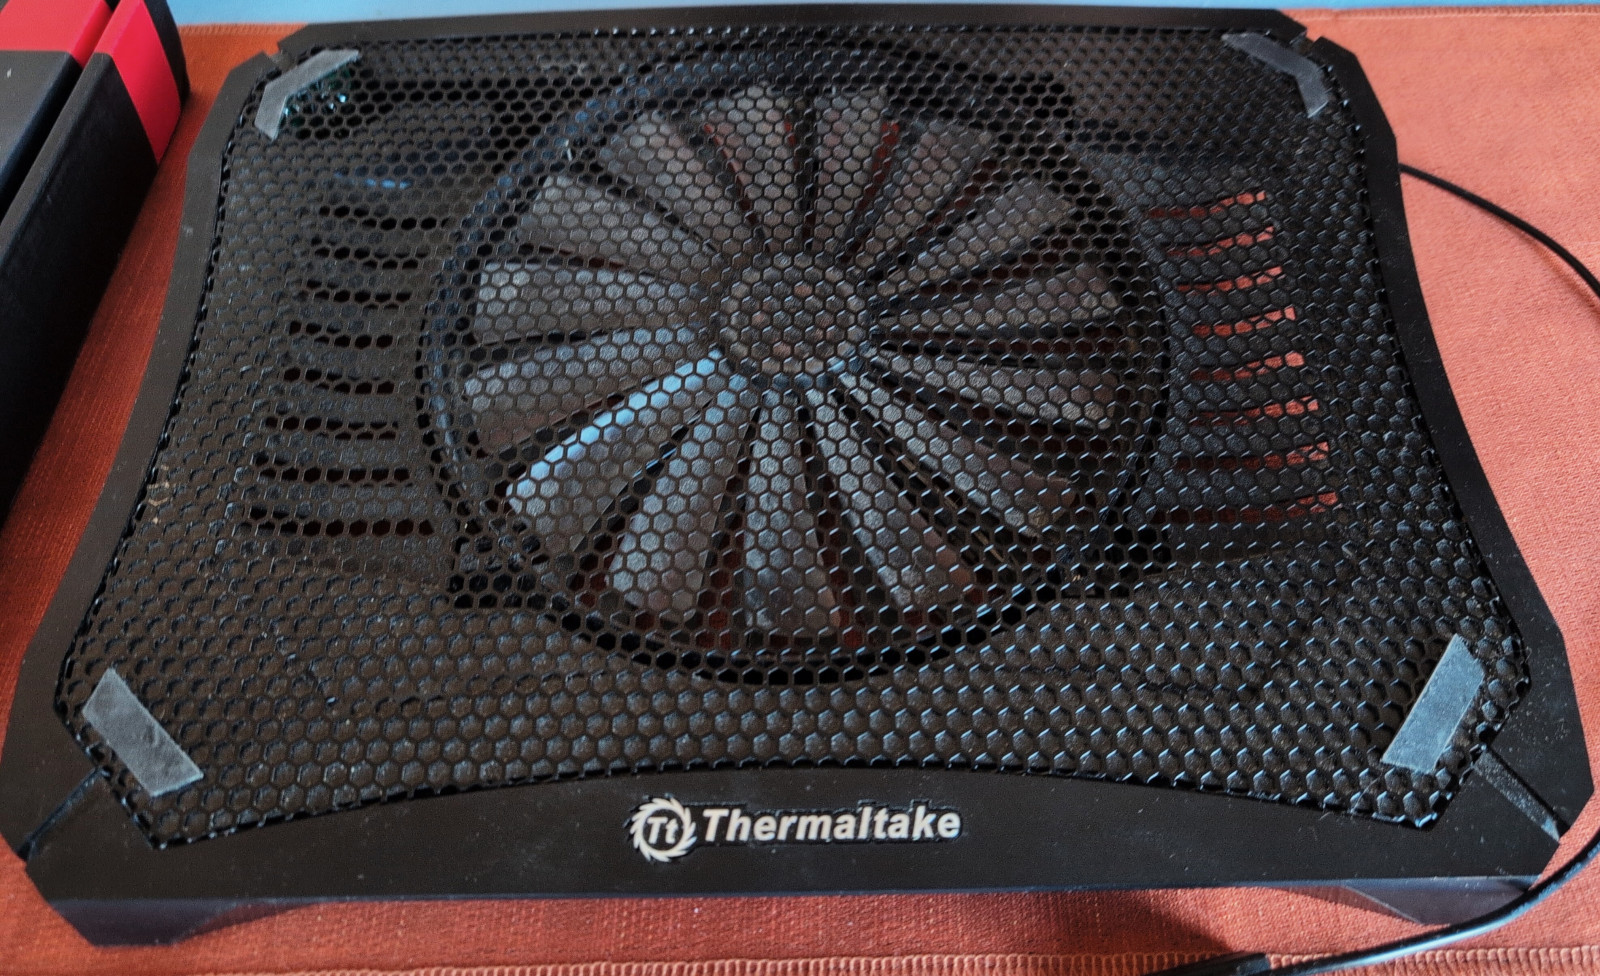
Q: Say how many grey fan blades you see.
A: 15